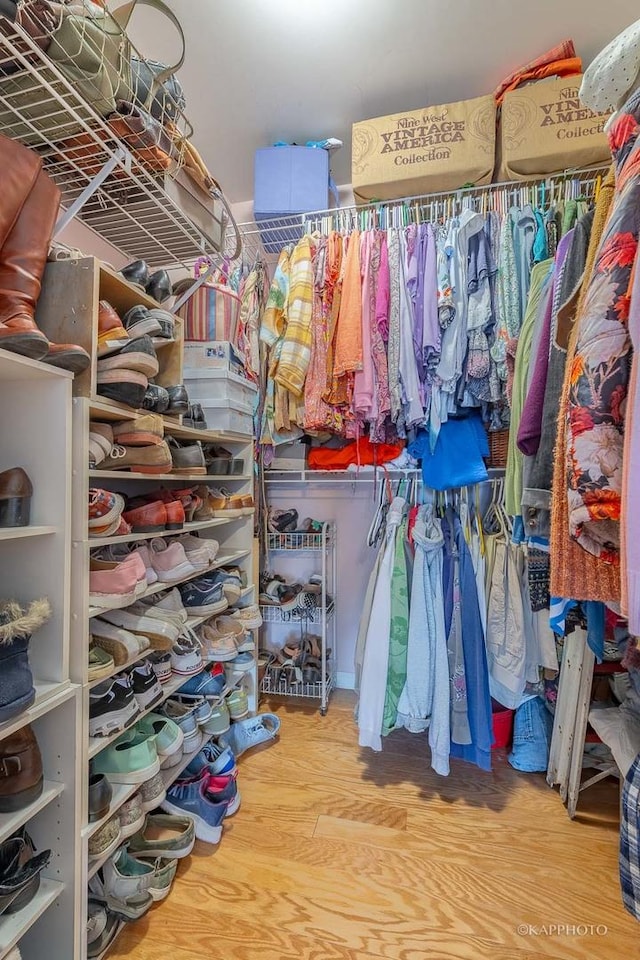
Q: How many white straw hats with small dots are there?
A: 1